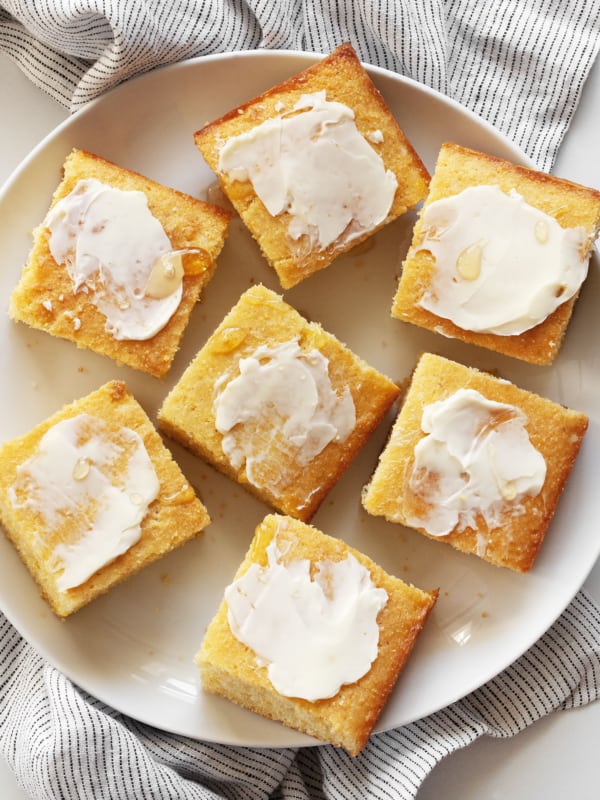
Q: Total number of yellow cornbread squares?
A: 7